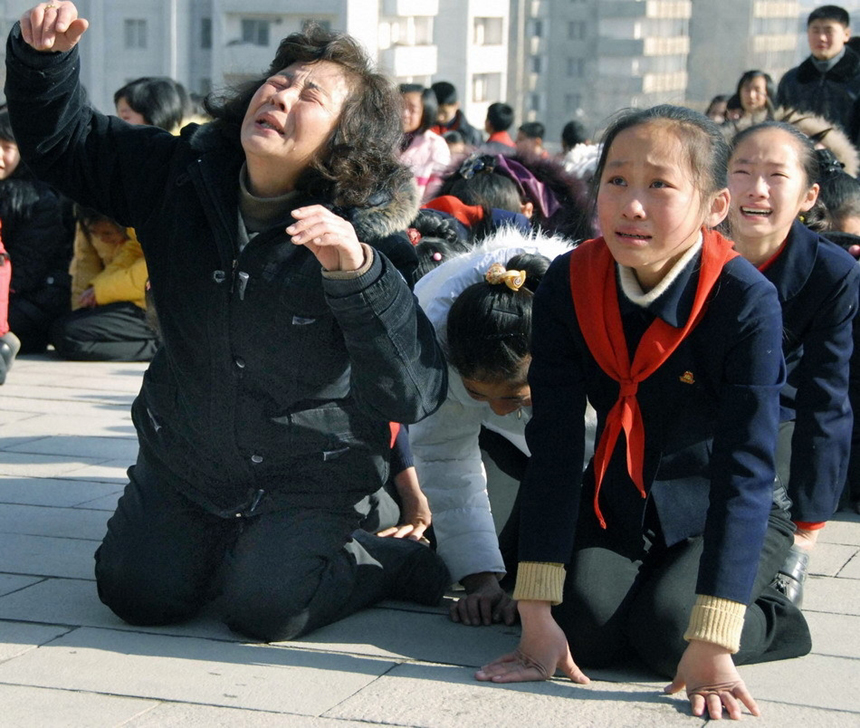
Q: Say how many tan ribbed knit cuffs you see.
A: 2